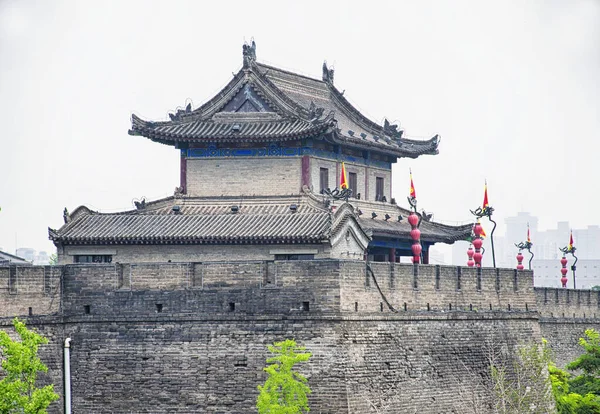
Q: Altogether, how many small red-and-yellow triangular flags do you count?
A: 6